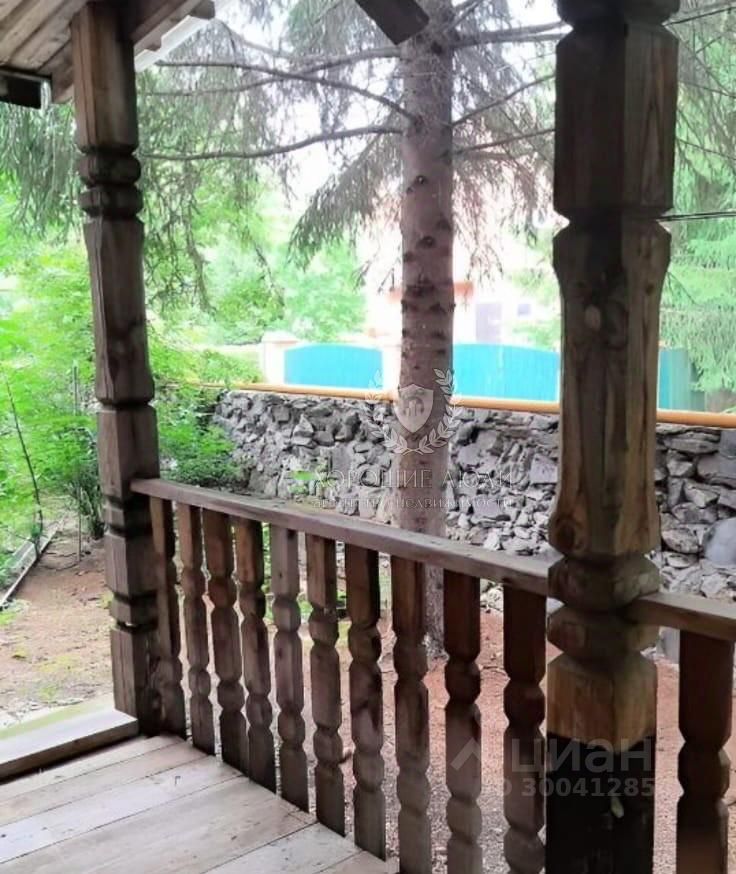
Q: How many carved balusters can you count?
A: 11